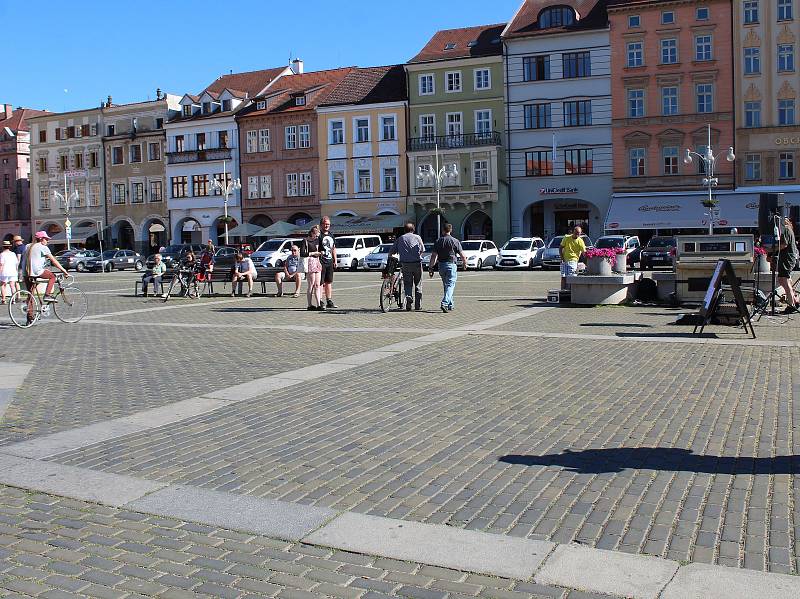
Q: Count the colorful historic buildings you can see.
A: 10